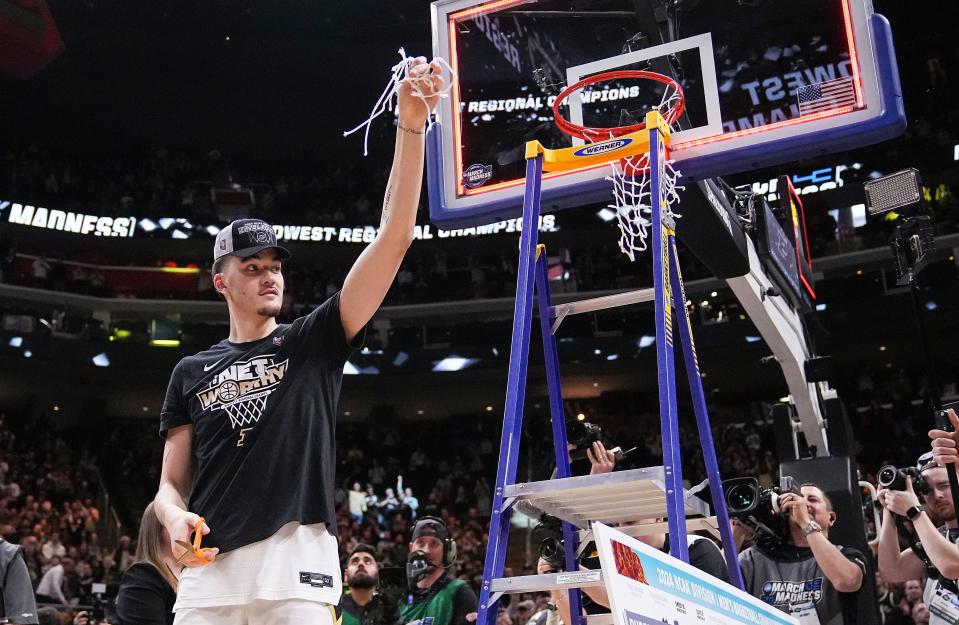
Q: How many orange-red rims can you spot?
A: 1